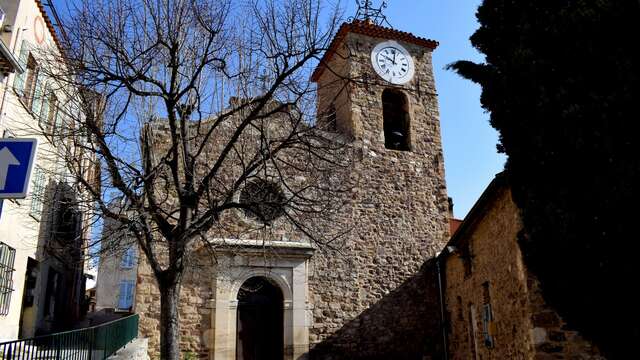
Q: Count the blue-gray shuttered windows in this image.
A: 2